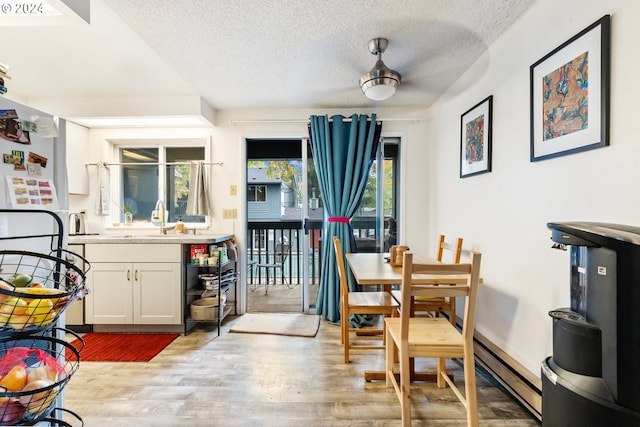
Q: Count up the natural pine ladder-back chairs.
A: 3